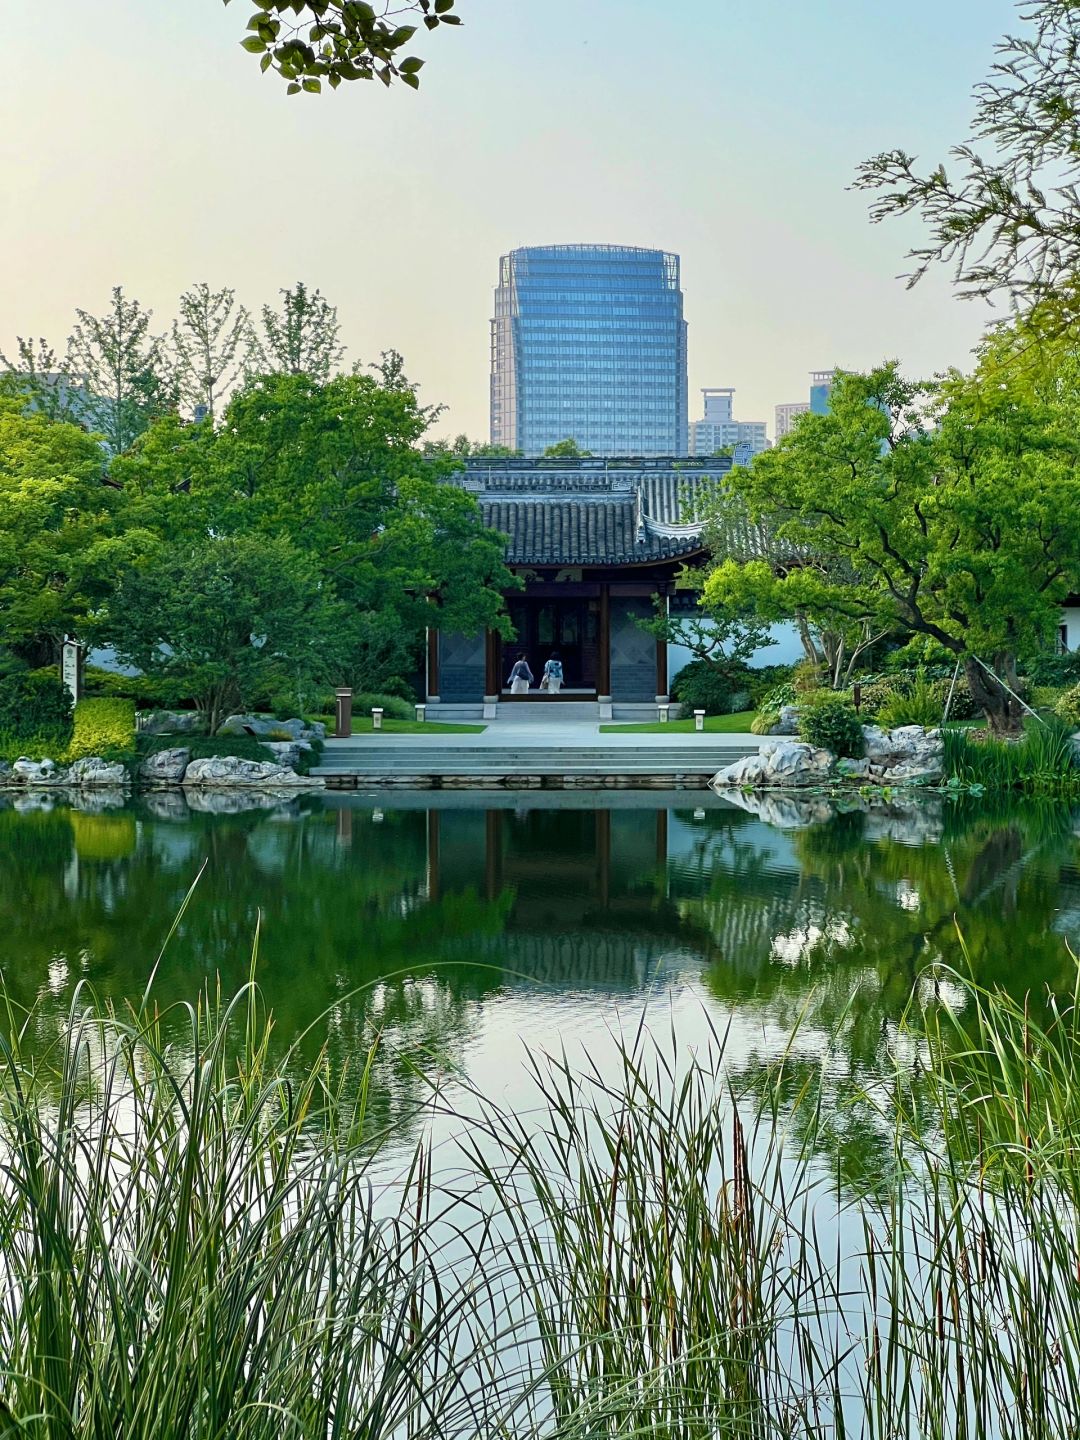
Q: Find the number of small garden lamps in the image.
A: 4